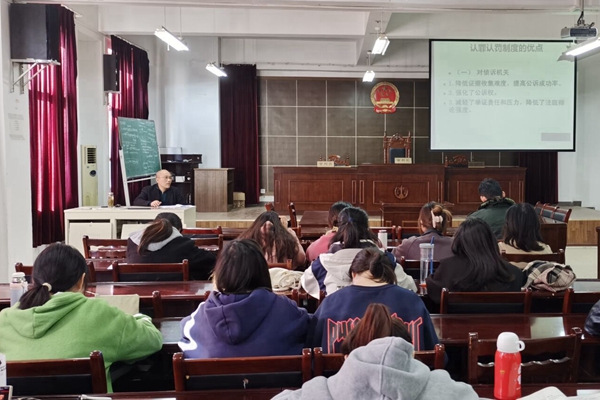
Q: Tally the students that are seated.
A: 12